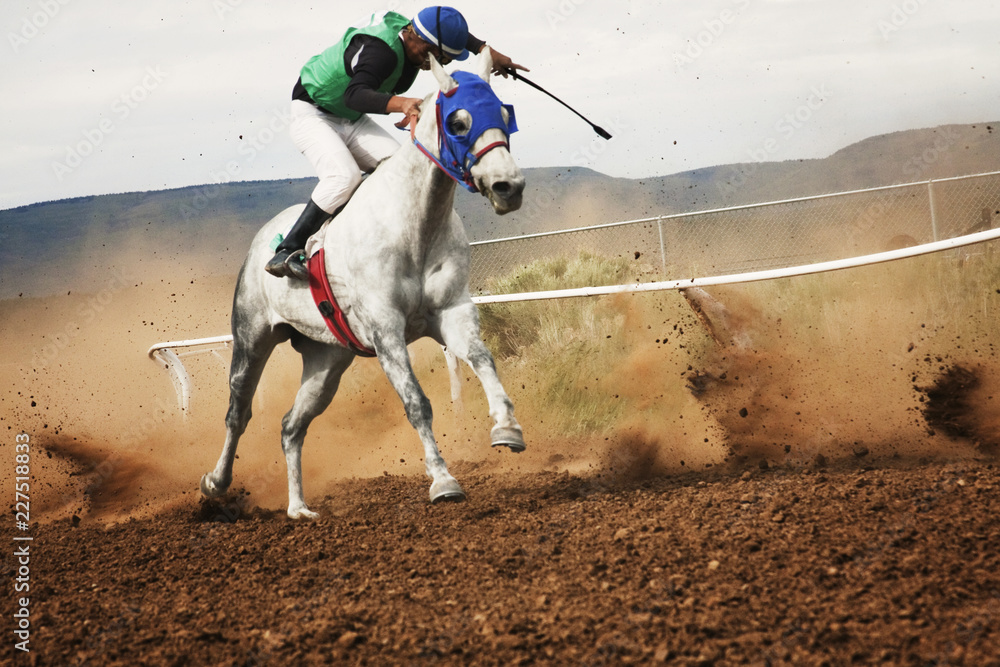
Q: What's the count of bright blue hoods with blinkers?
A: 1